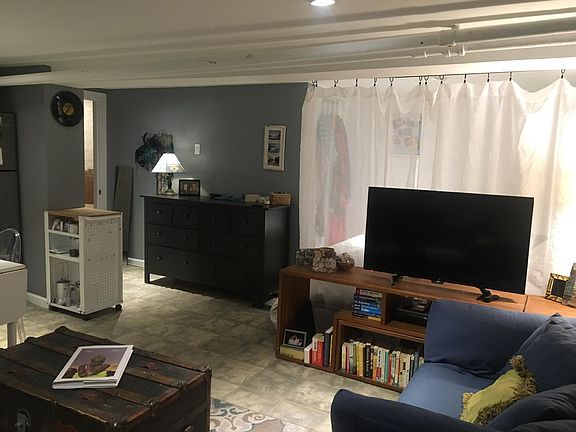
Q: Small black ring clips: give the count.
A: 13